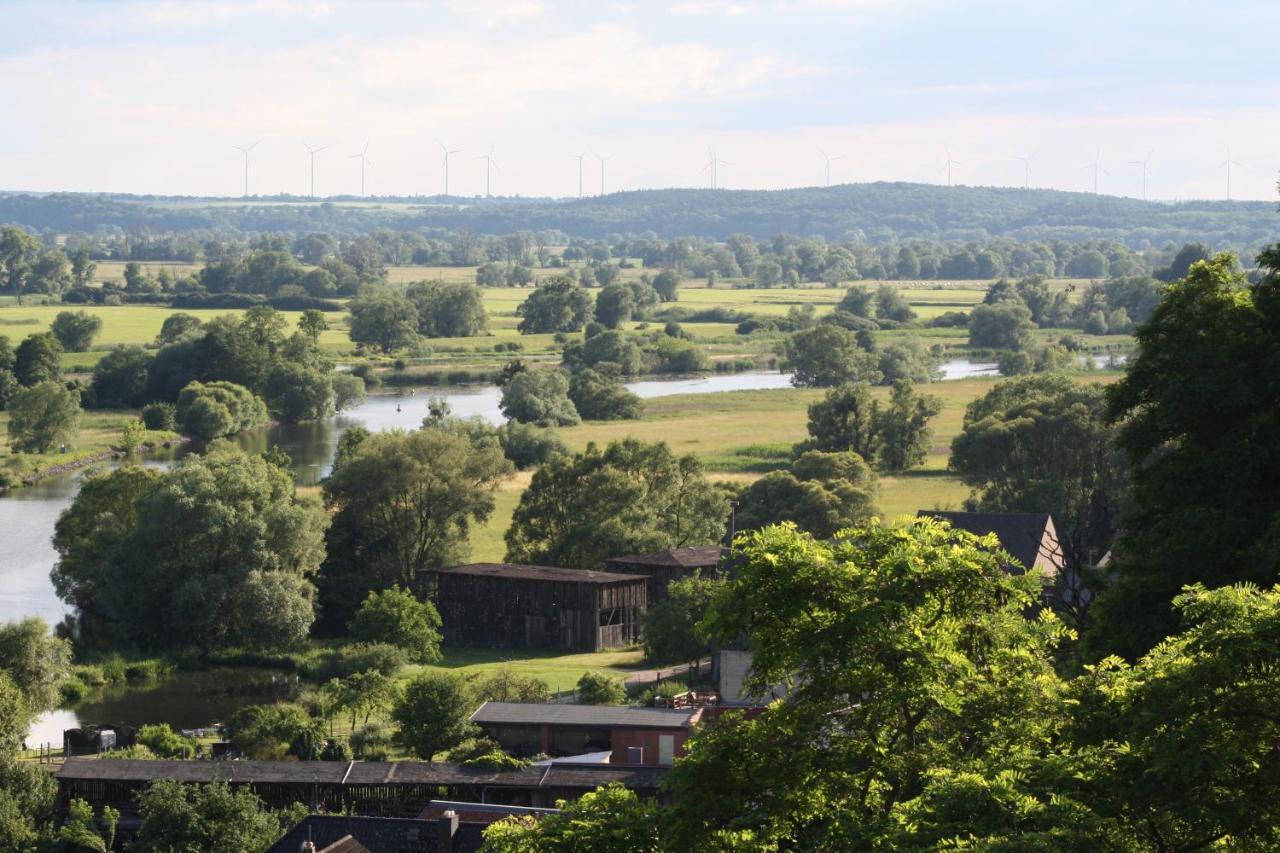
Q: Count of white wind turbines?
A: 15